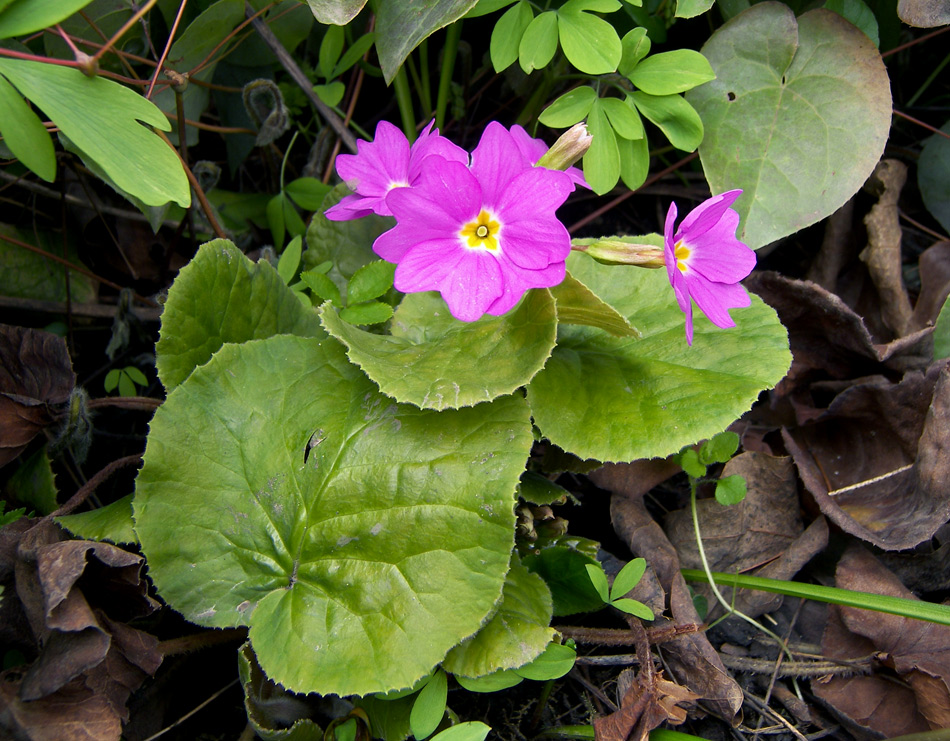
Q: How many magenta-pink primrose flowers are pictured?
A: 4